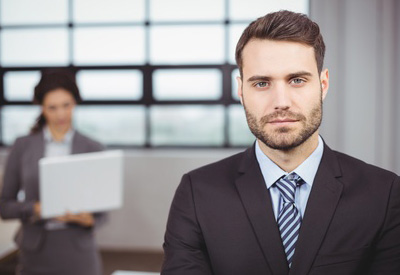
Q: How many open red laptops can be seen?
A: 0